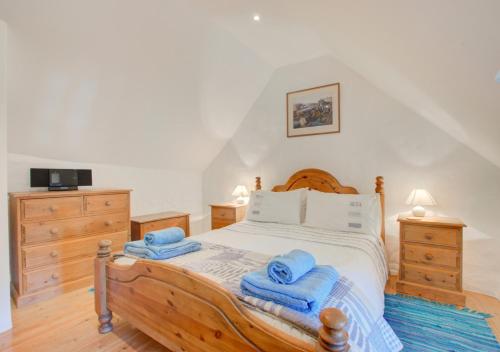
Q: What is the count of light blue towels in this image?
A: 4